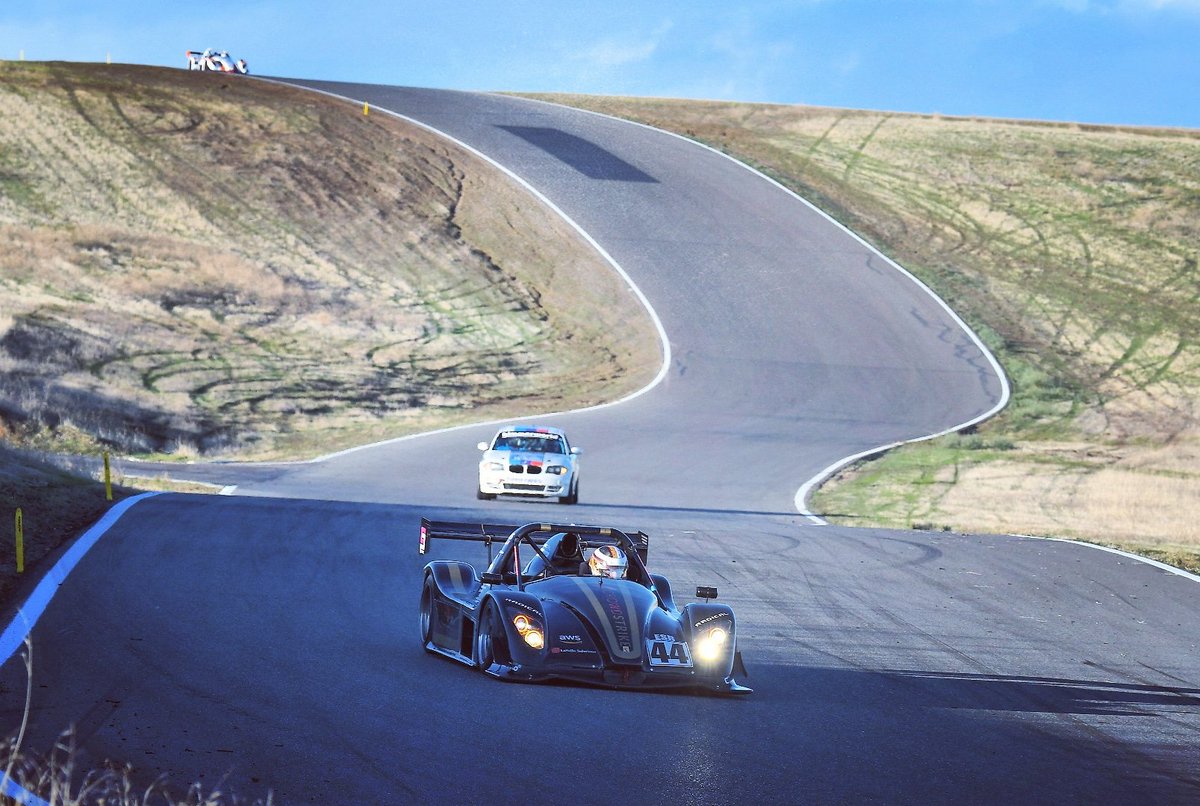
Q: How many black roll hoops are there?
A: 1